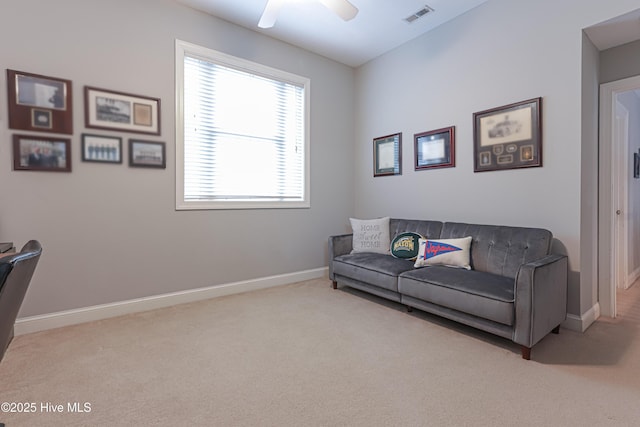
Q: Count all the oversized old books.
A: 0